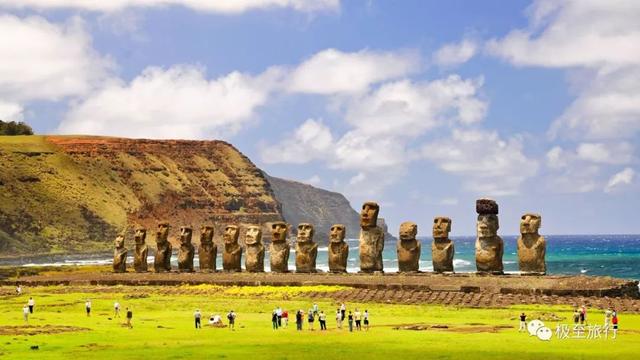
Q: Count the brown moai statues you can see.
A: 15